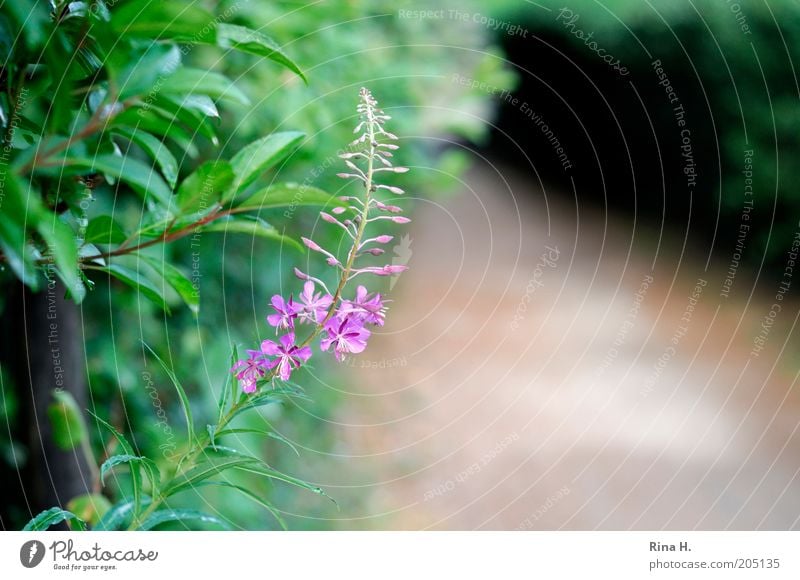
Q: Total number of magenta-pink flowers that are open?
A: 6